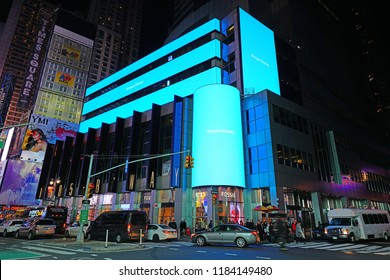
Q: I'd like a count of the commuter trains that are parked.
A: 0